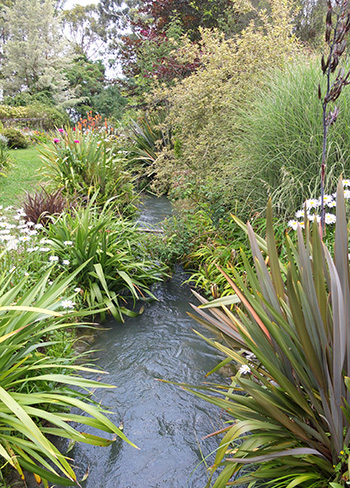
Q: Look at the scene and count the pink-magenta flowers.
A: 3